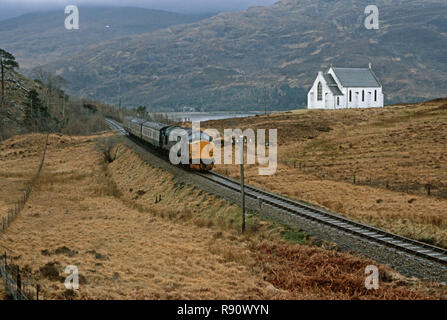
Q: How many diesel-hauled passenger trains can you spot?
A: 1